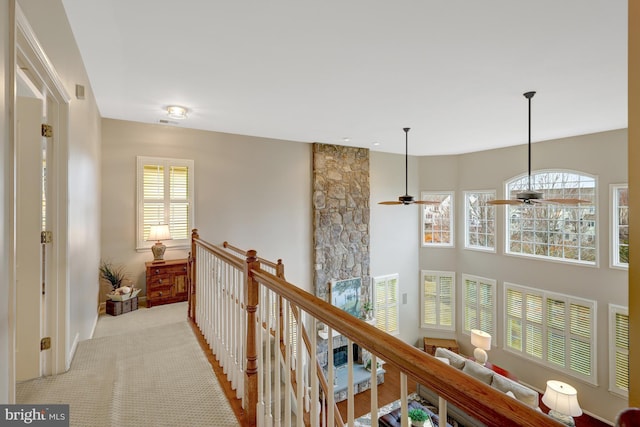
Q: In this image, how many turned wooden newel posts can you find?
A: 3